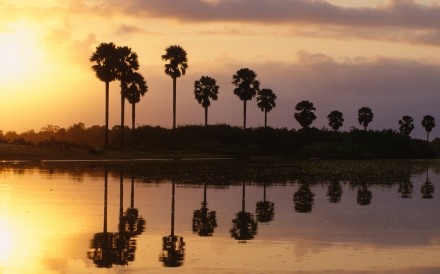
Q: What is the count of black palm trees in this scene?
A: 12